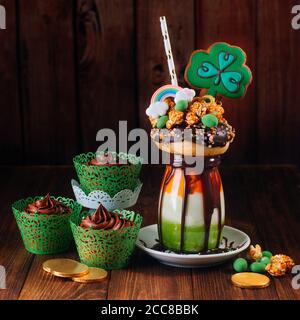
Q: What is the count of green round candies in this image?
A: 7